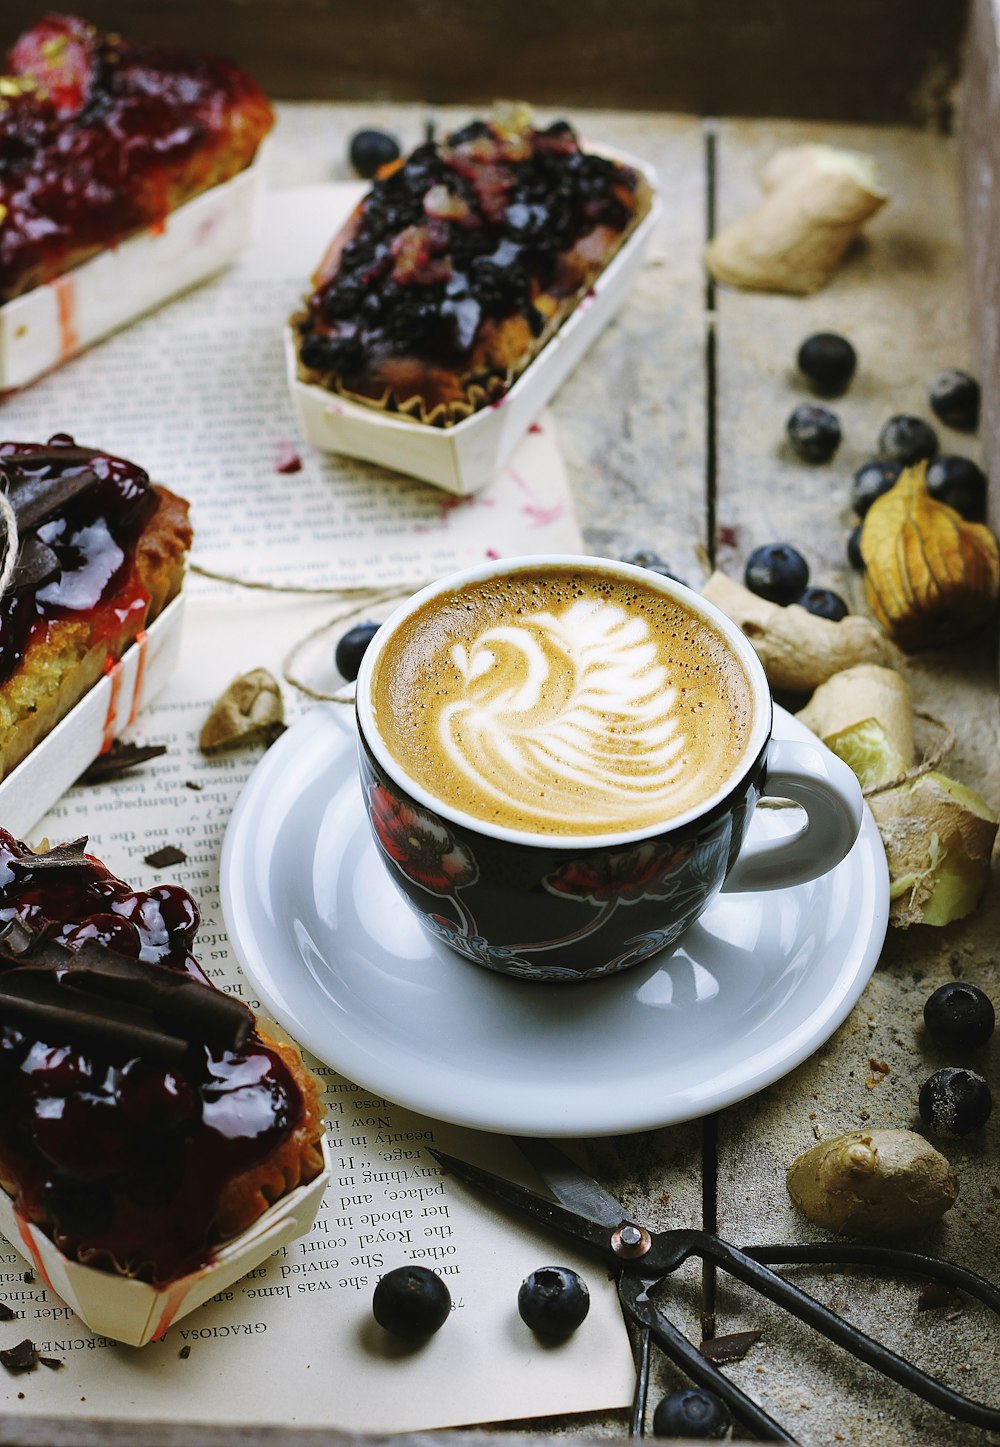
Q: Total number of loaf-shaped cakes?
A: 4